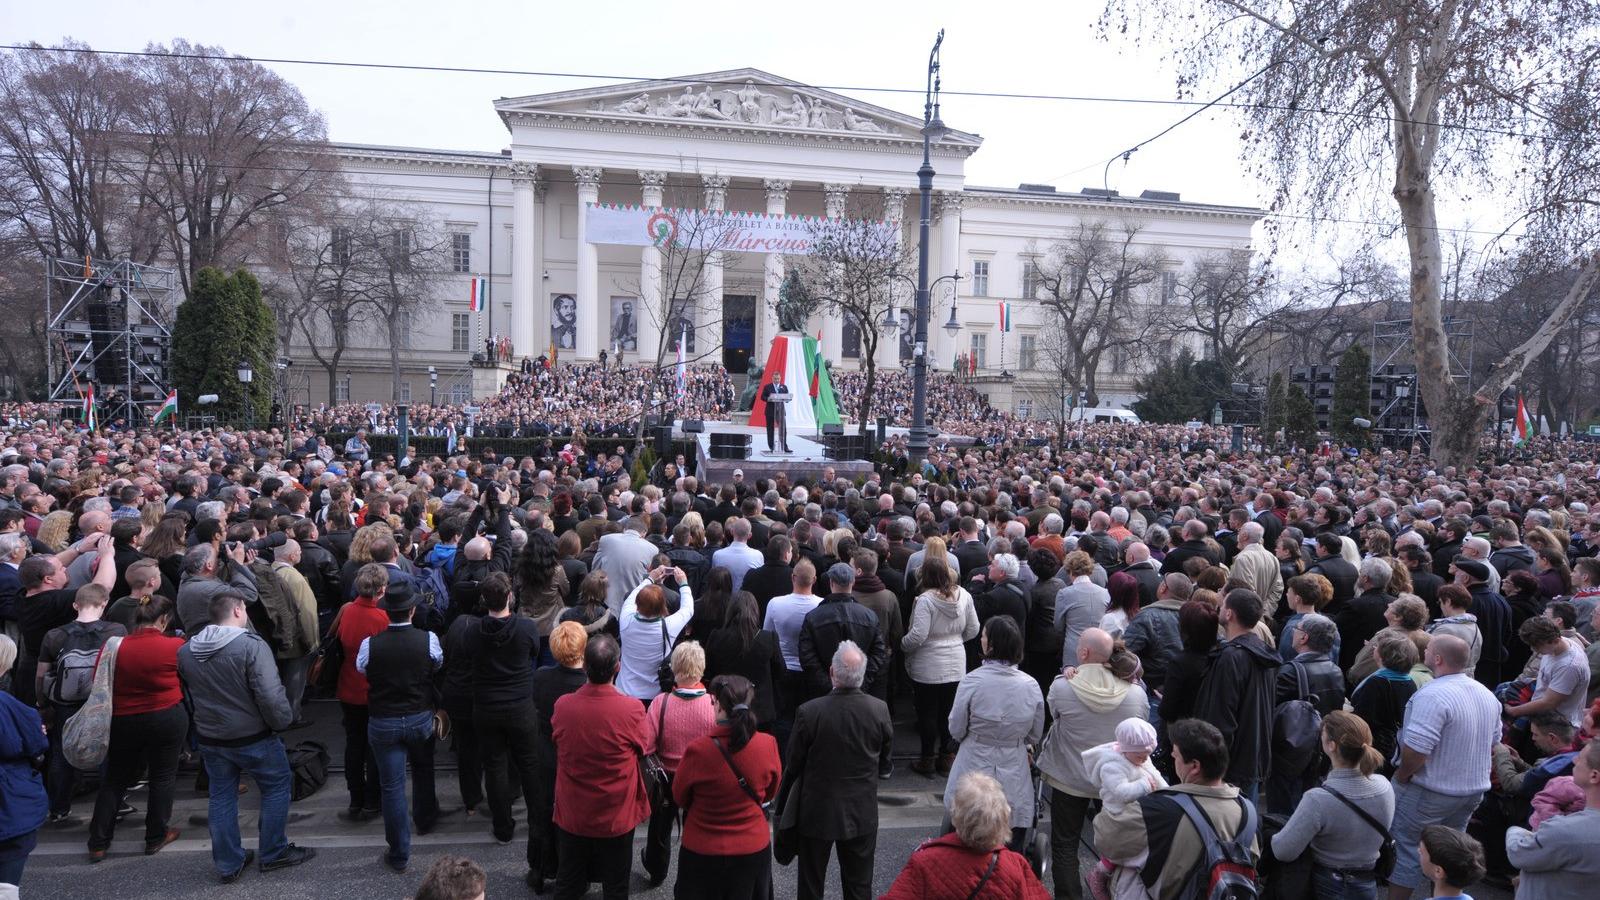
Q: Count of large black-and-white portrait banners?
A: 5